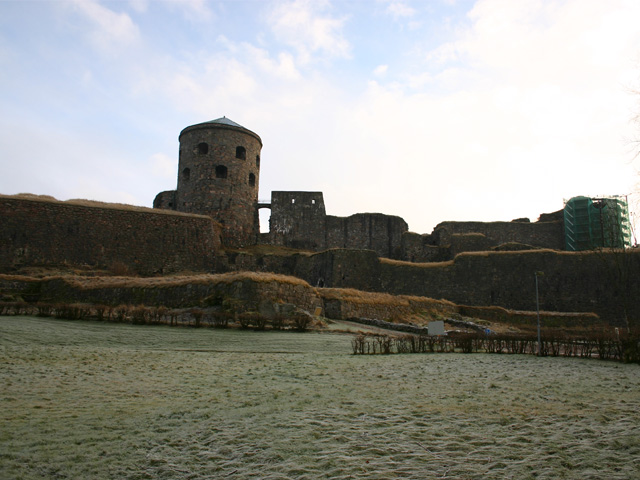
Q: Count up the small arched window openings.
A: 6